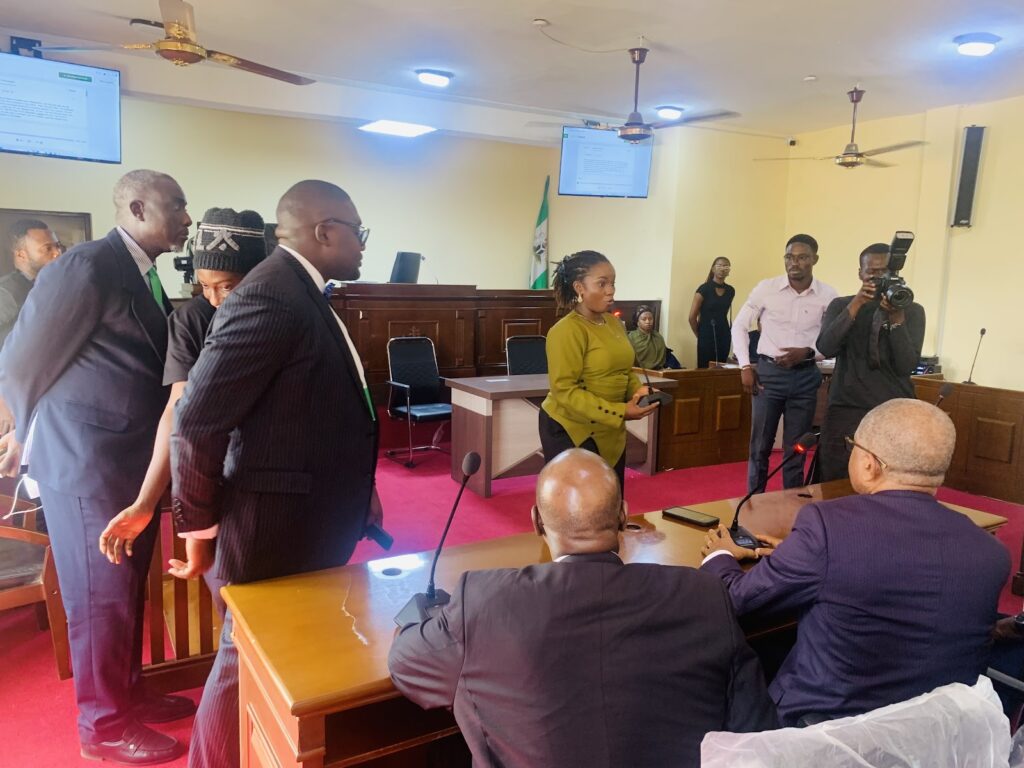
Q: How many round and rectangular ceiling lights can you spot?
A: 4